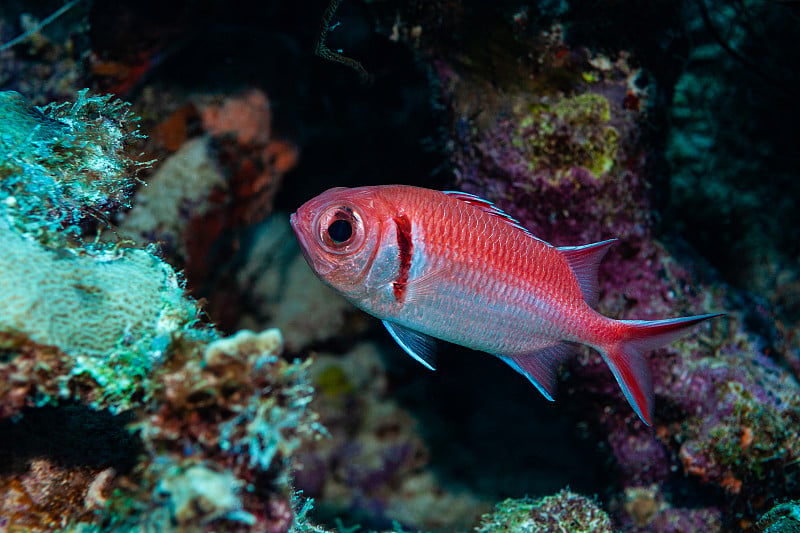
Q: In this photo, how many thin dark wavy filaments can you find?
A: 1